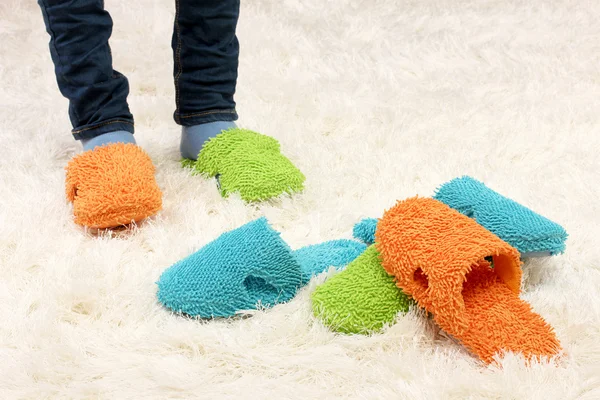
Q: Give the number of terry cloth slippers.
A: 6